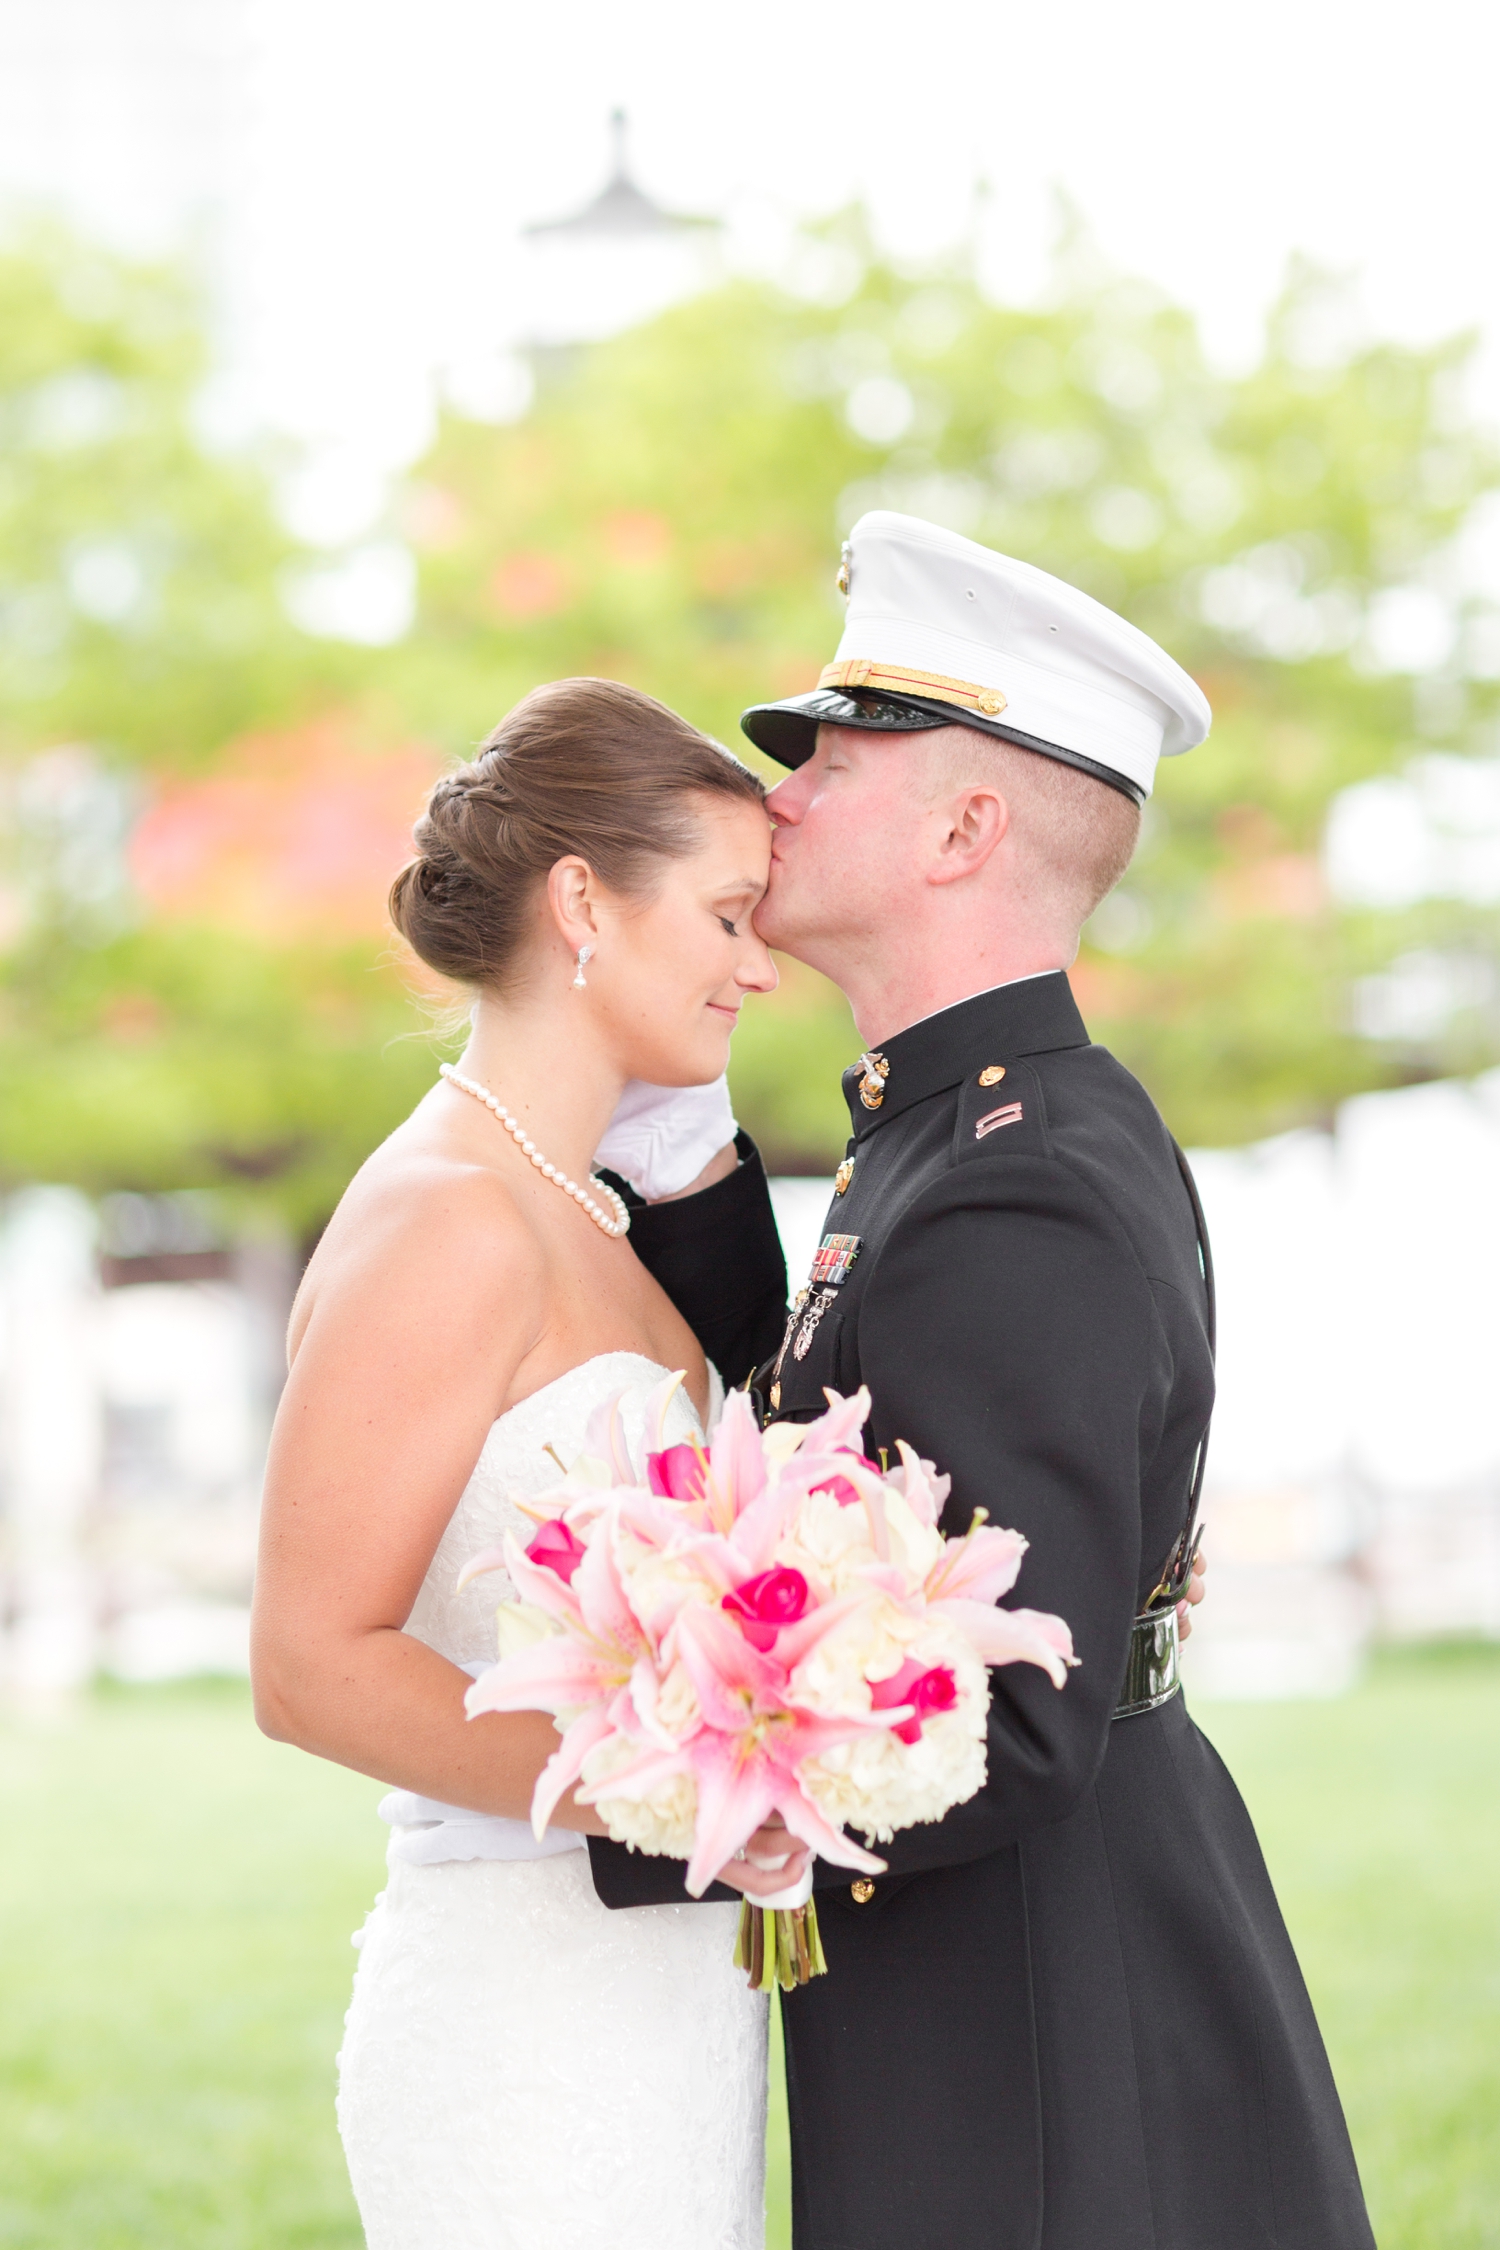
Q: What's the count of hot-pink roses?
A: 5